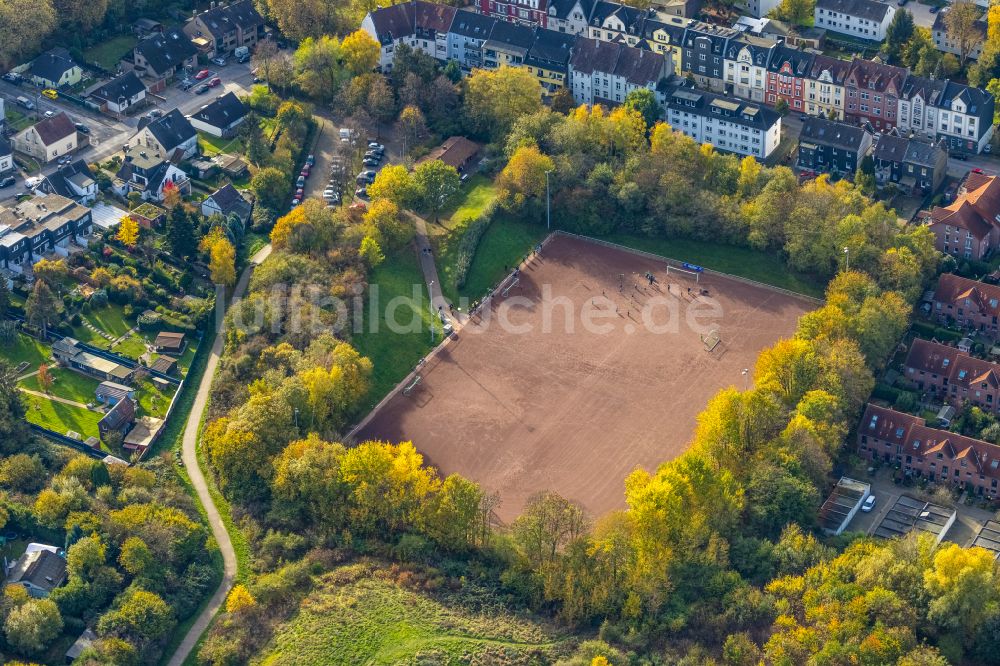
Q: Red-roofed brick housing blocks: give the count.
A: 4